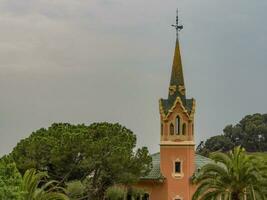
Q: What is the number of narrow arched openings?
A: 3